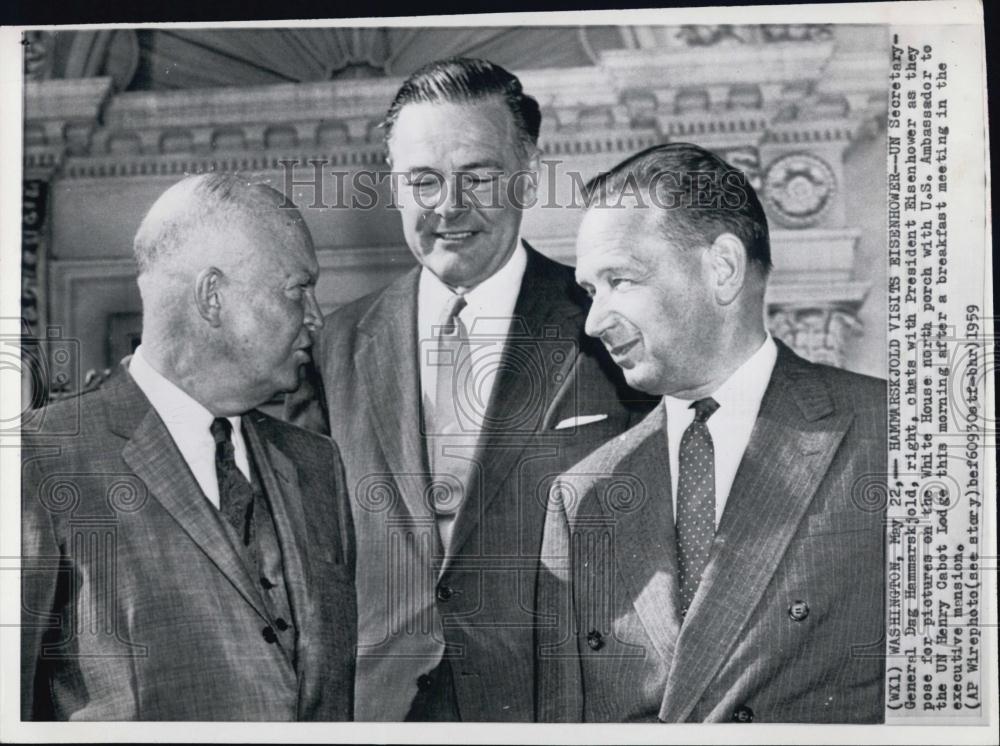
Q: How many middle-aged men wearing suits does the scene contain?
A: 3